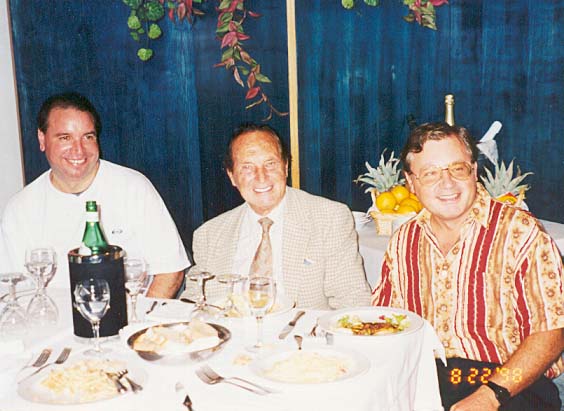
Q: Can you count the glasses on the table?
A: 8